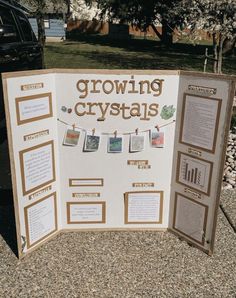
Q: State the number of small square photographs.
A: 5